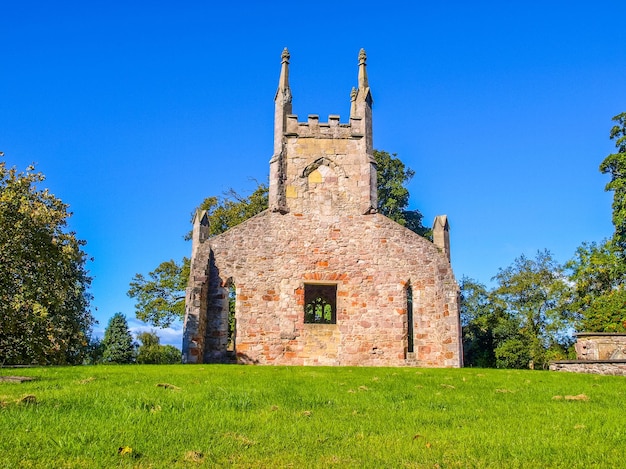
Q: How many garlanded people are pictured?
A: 0